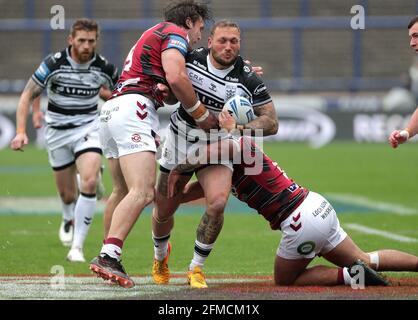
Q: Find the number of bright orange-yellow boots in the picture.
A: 2